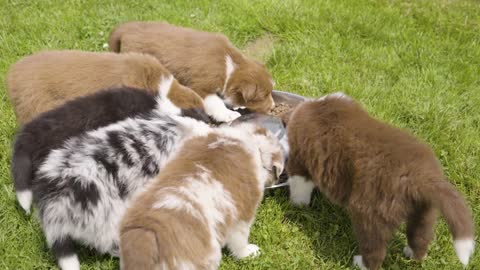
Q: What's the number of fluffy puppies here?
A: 6